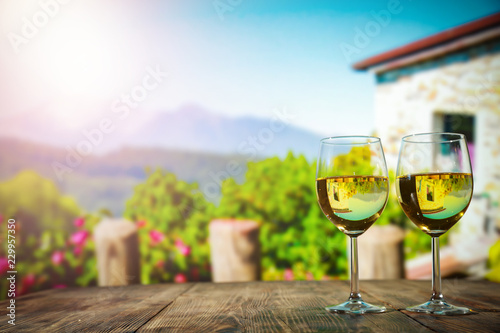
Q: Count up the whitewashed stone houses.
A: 1